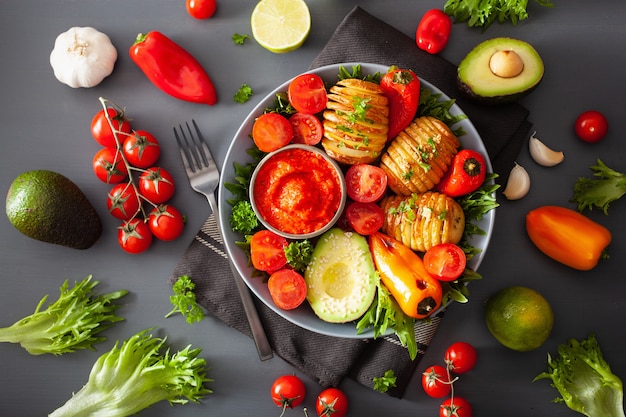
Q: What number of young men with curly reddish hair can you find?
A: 0